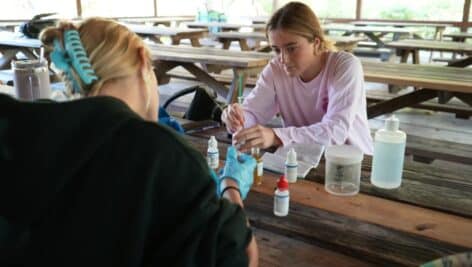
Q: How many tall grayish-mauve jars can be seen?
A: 1